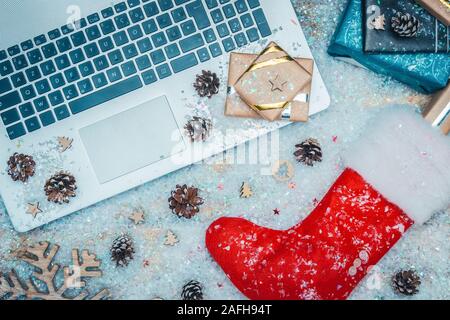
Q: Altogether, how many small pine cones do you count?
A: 10